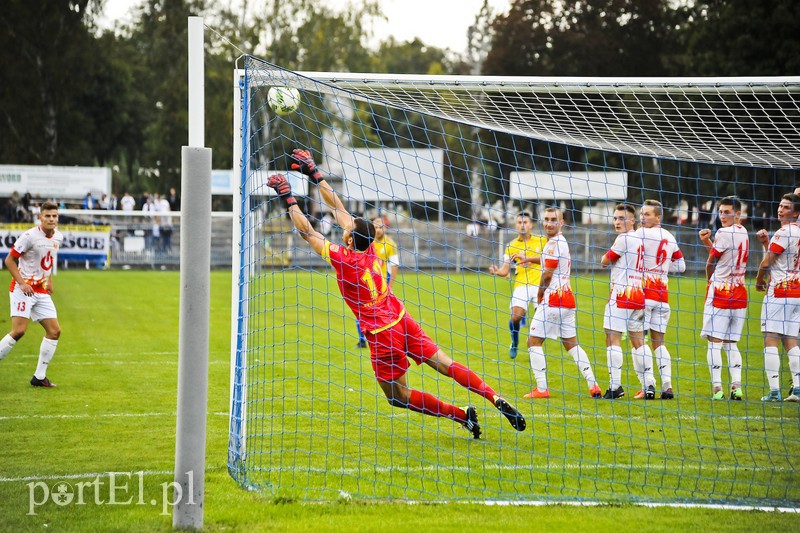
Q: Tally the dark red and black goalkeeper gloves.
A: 2